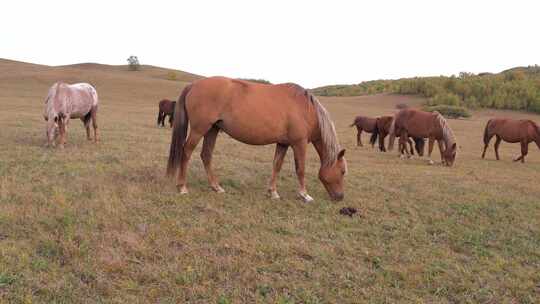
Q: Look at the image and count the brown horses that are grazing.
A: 6